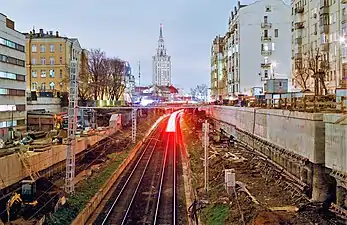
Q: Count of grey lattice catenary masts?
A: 2